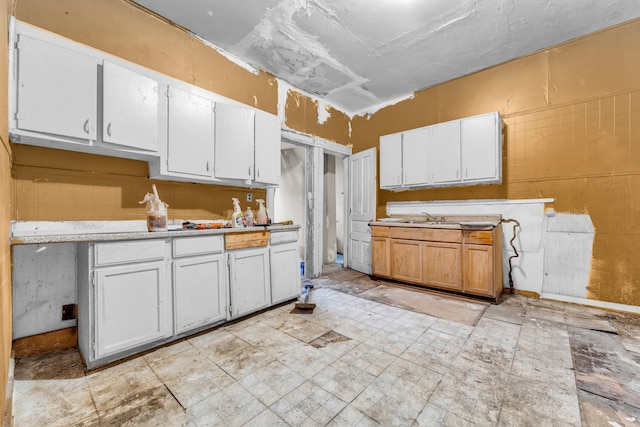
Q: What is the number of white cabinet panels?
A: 13